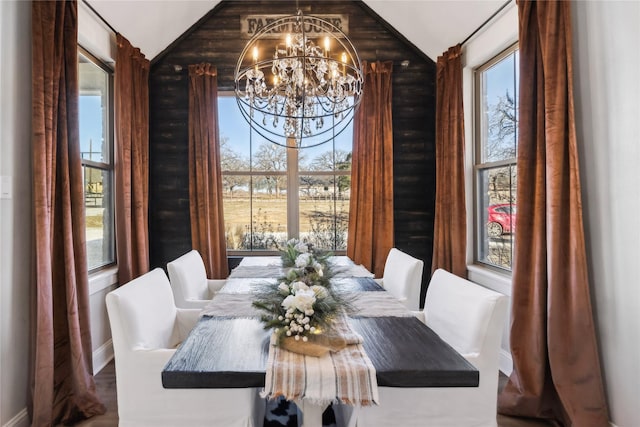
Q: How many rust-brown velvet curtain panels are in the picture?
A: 6